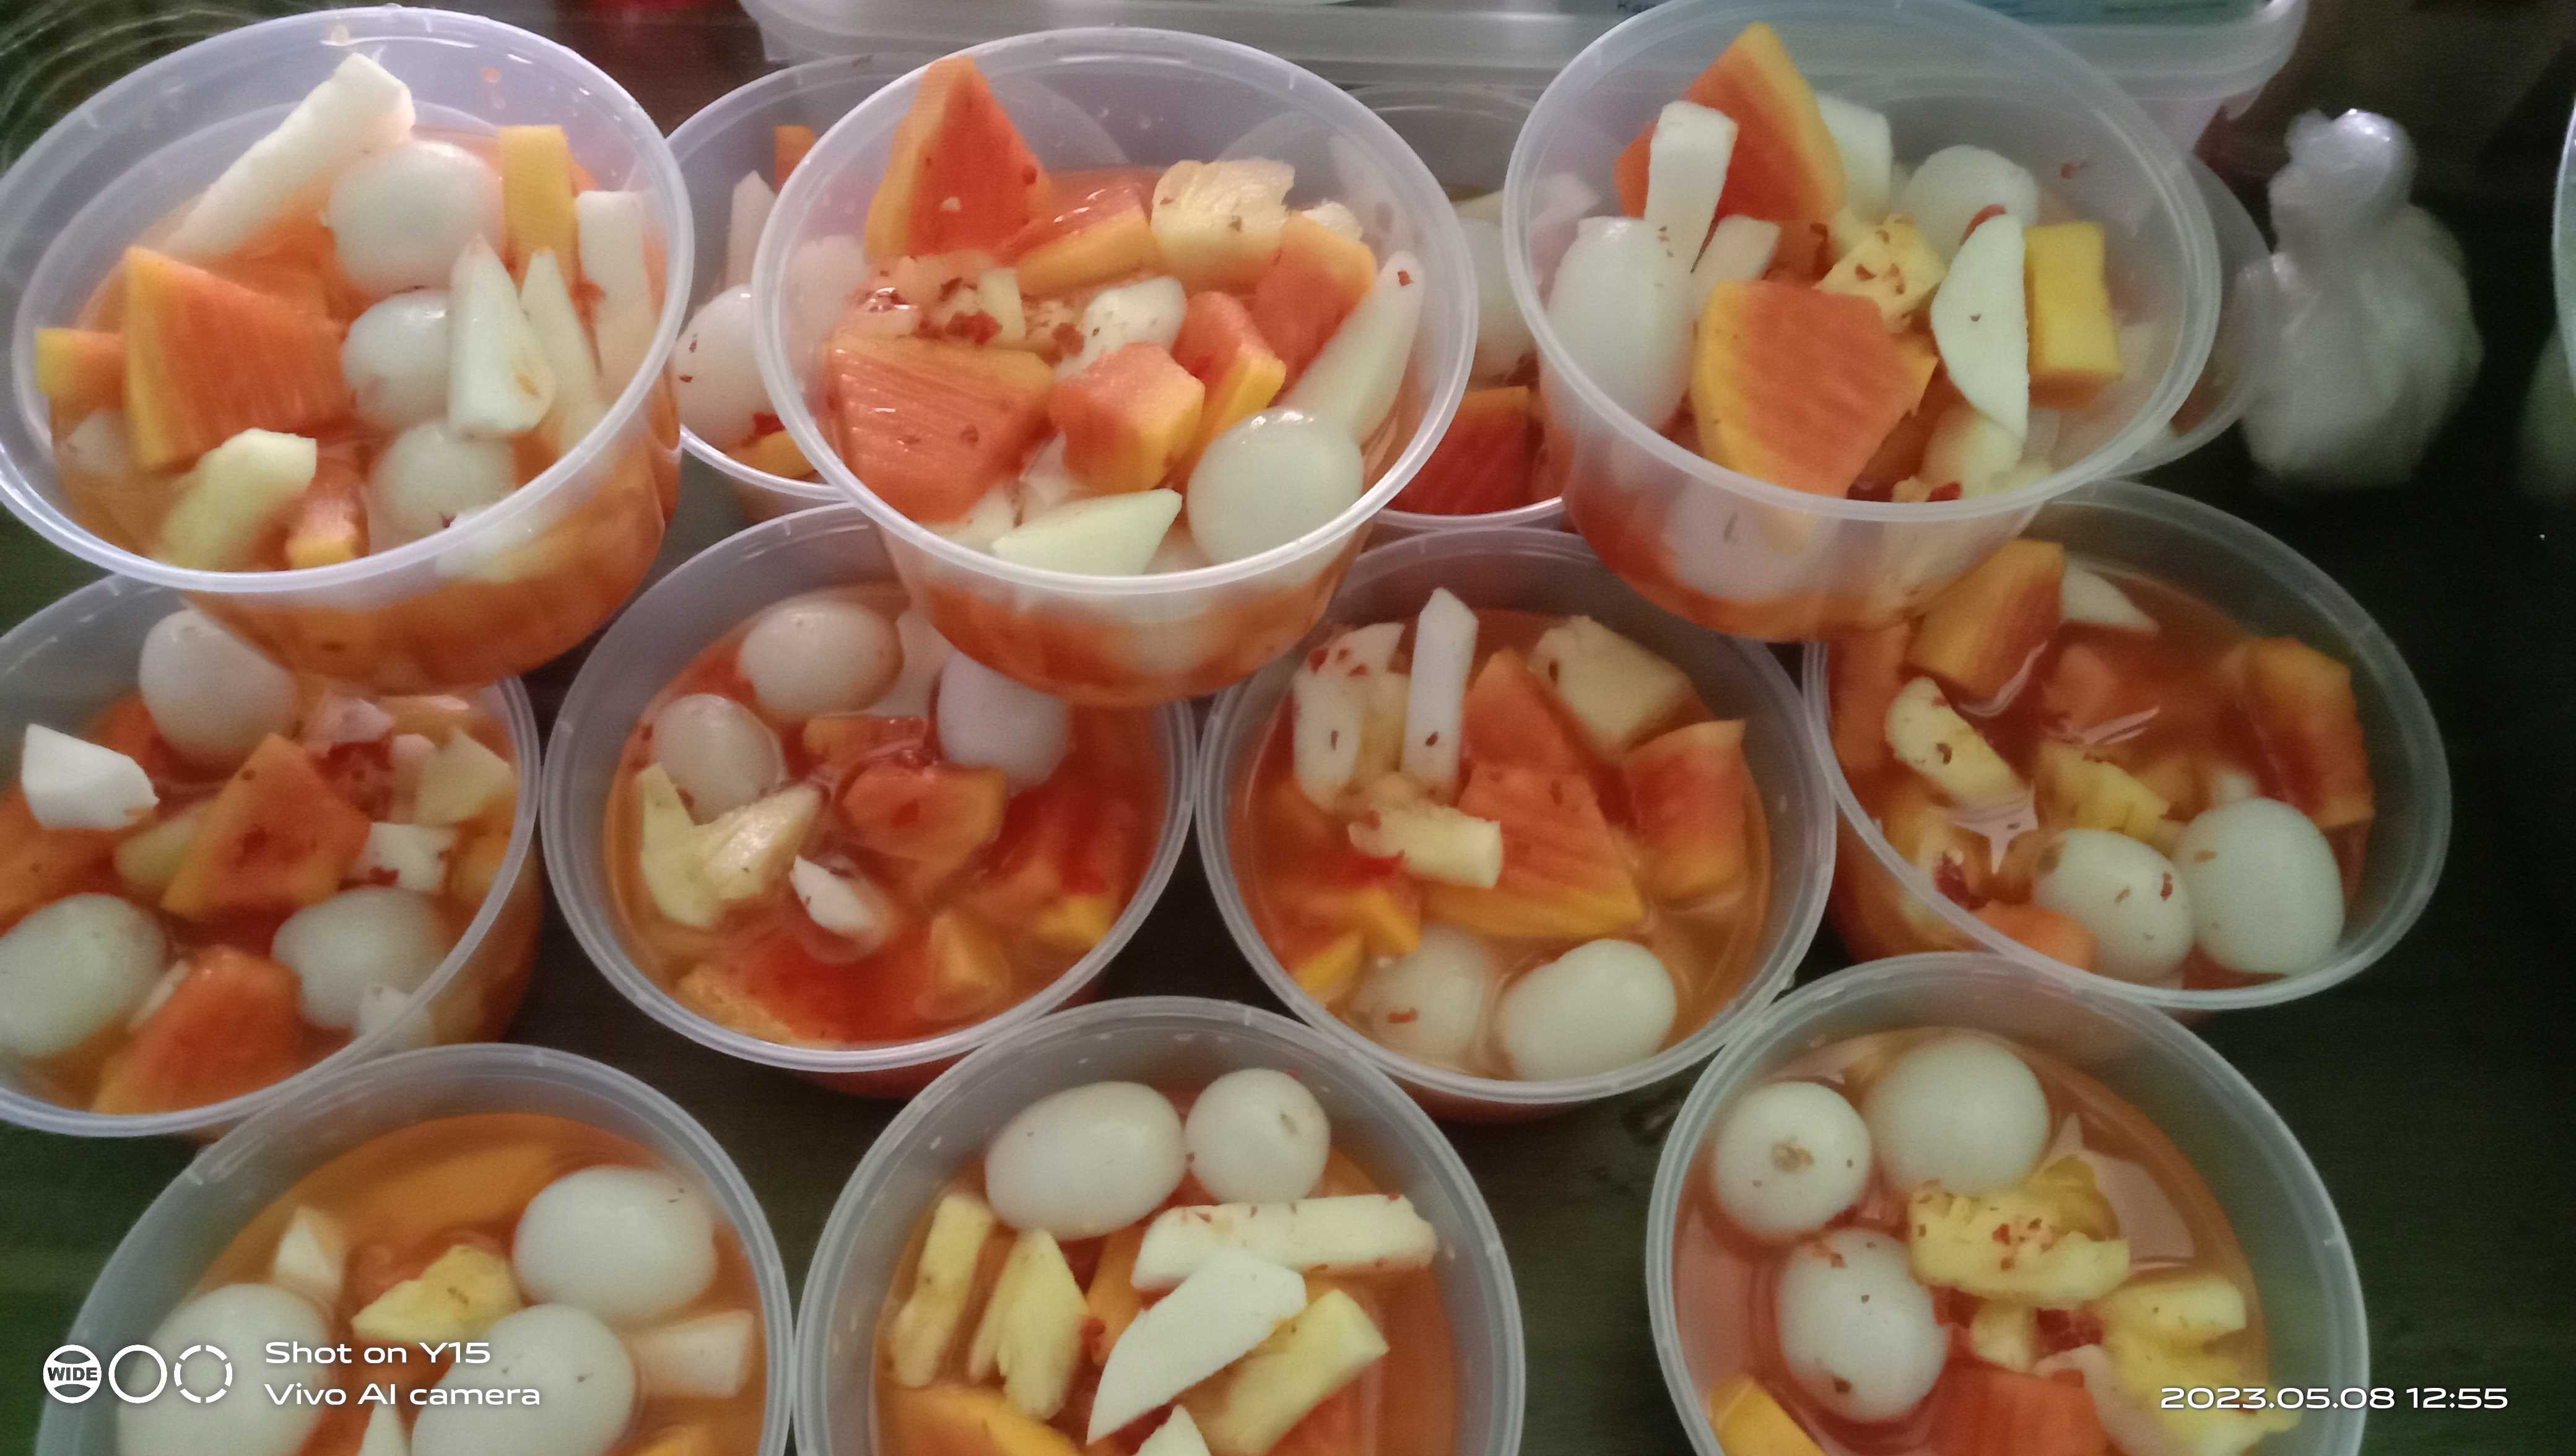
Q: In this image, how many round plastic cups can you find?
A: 13